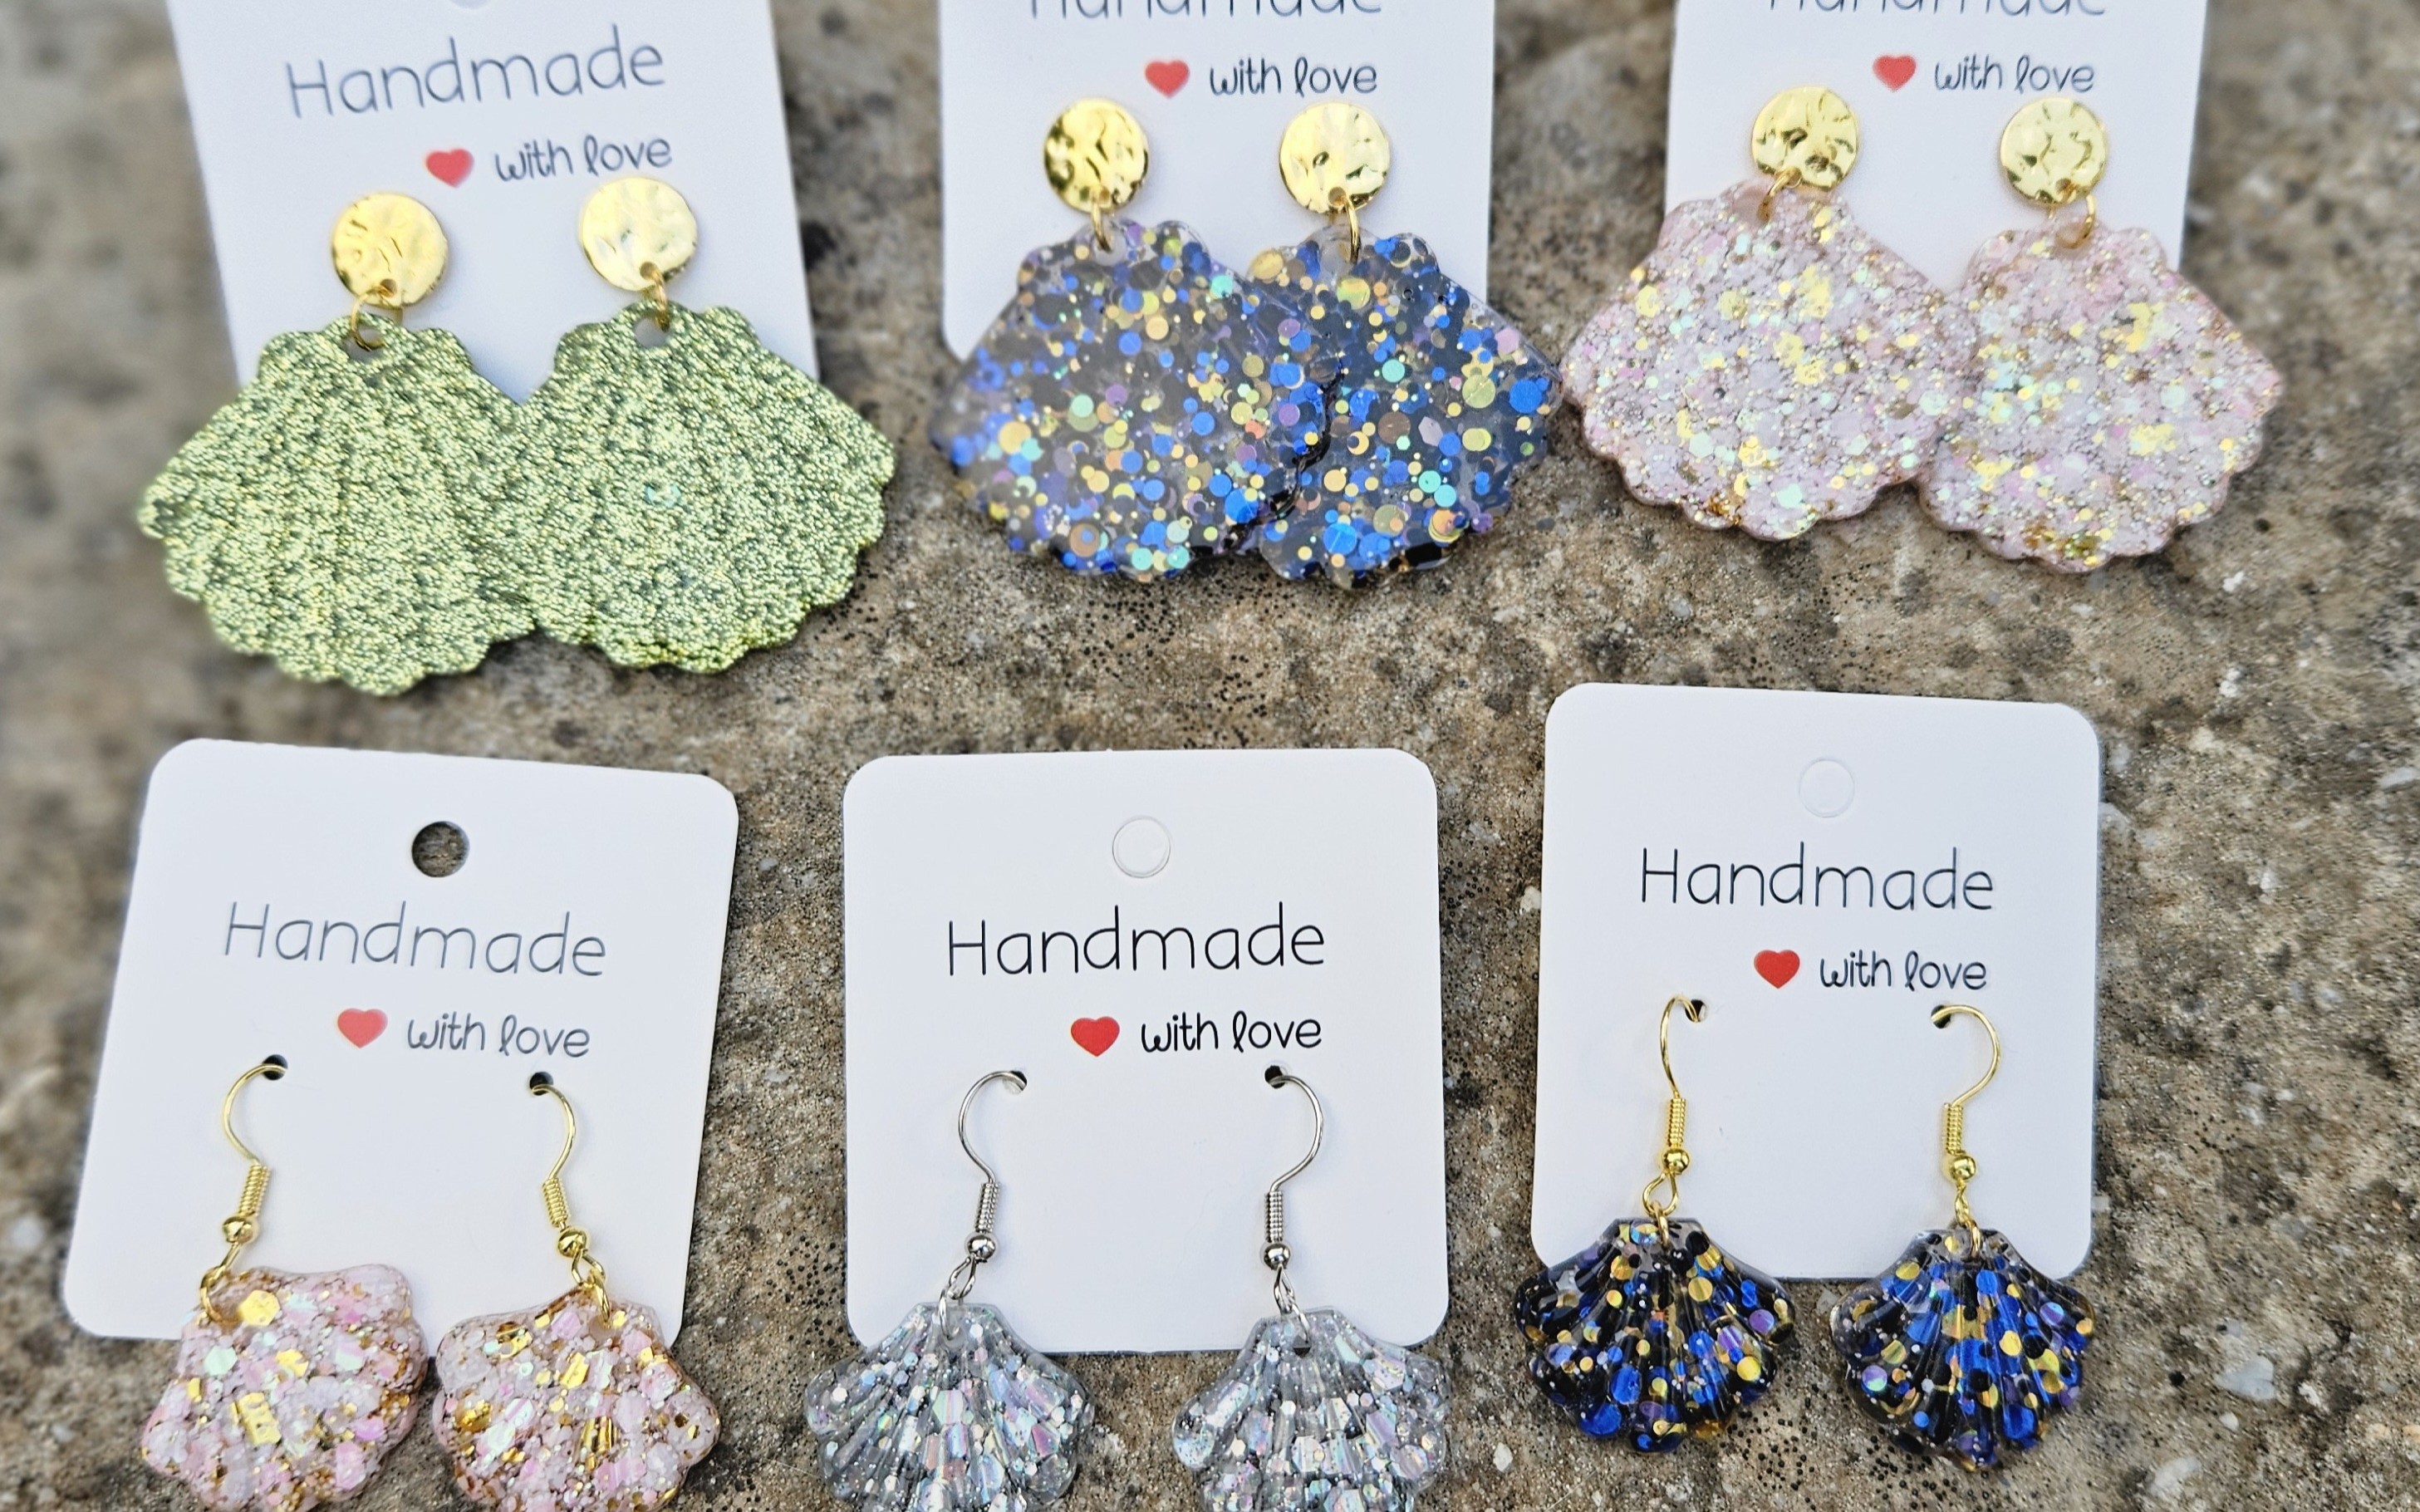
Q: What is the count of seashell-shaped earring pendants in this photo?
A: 12